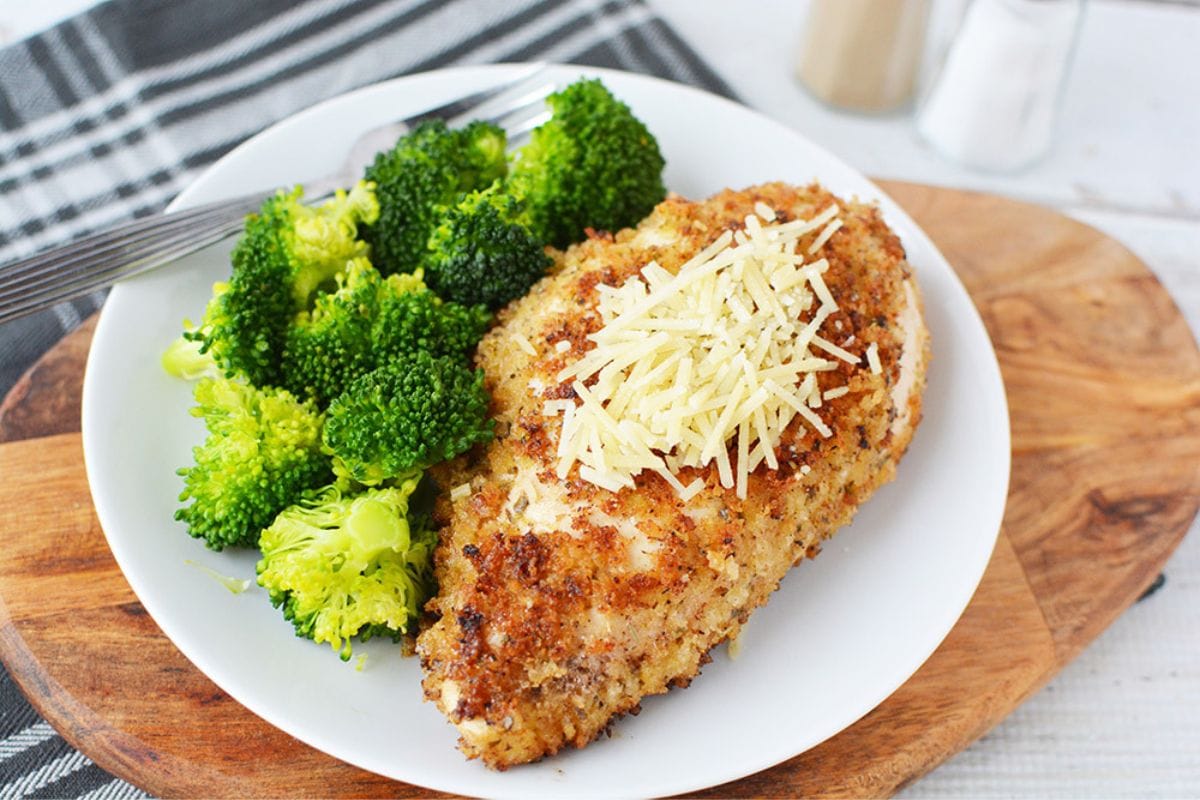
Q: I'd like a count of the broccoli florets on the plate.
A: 8